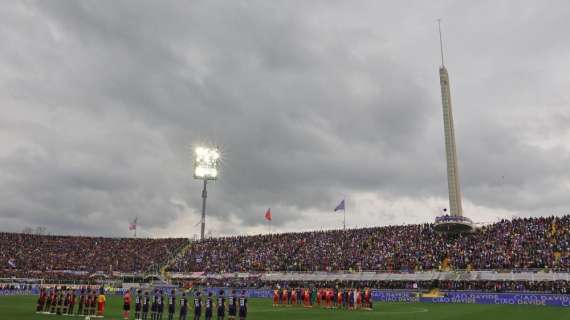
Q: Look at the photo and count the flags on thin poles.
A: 3